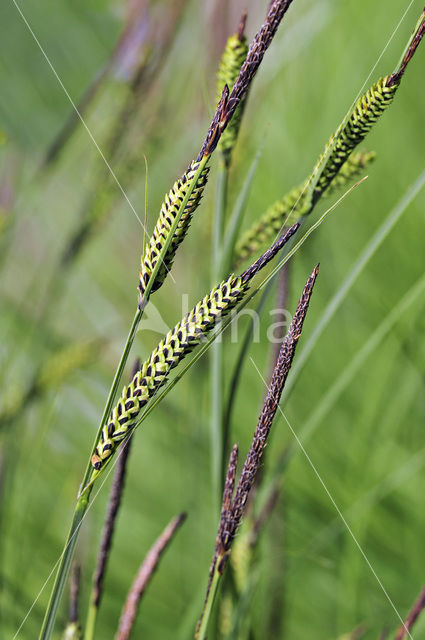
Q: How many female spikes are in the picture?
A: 5